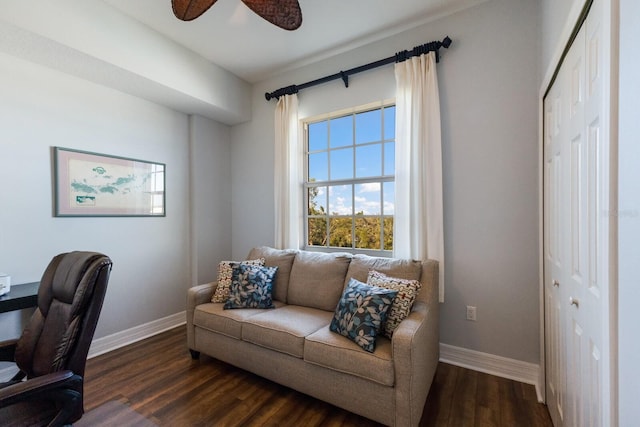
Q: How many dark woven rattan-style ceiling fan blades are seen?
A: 2